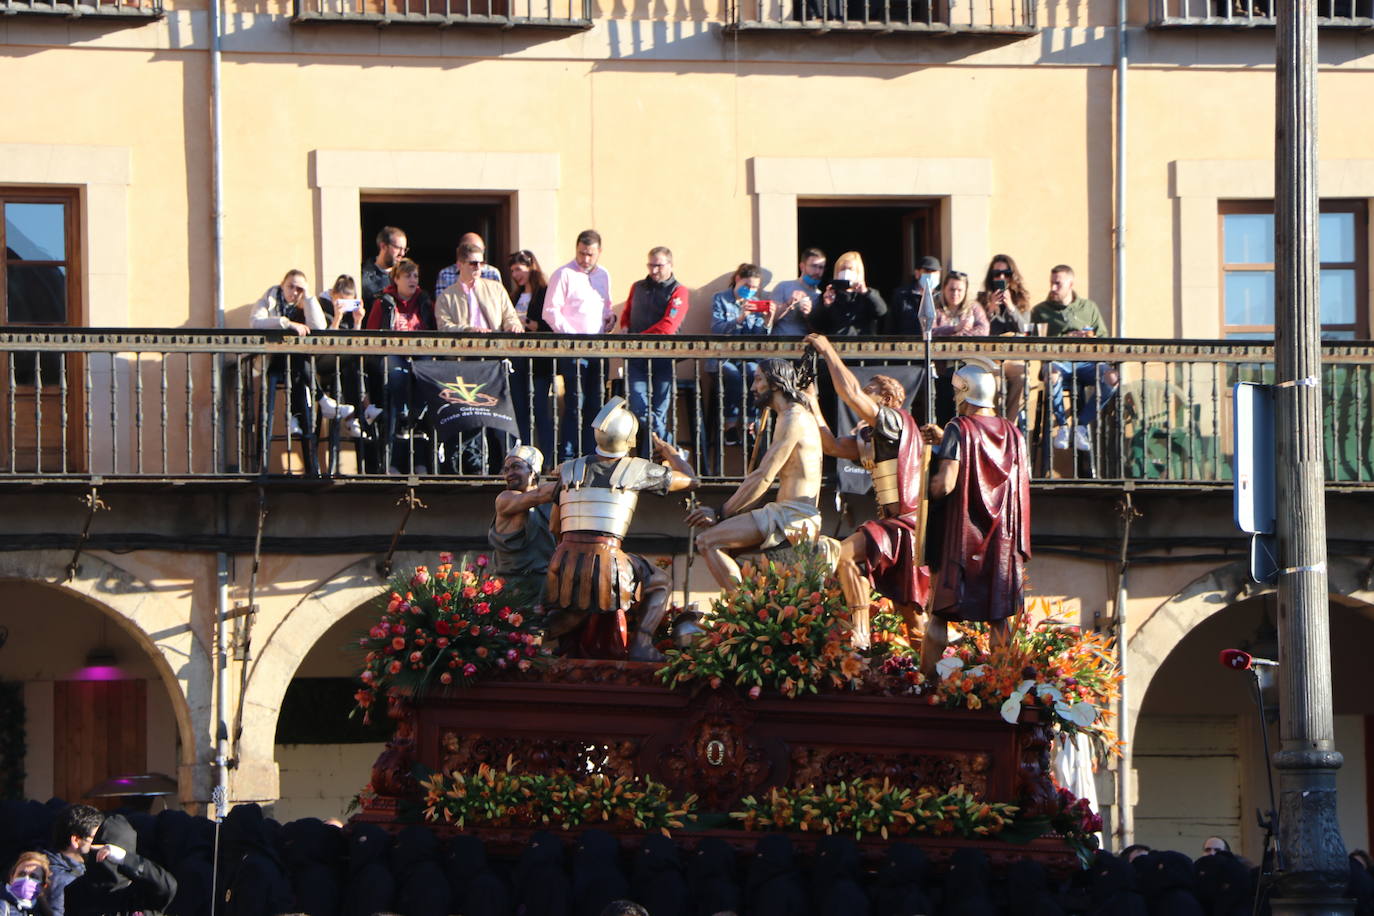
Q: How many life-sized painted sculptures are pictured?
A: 5